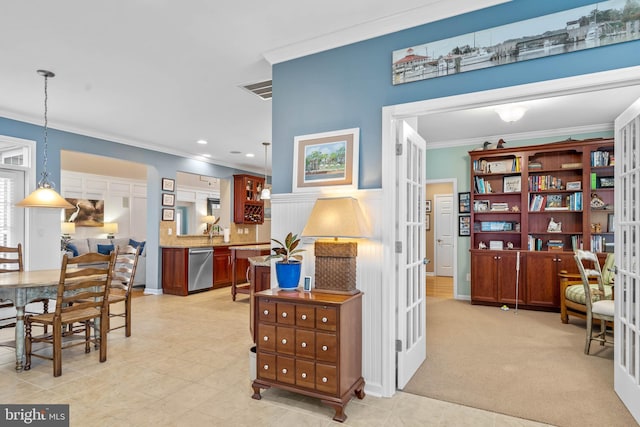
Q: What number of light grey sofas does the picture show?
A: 1